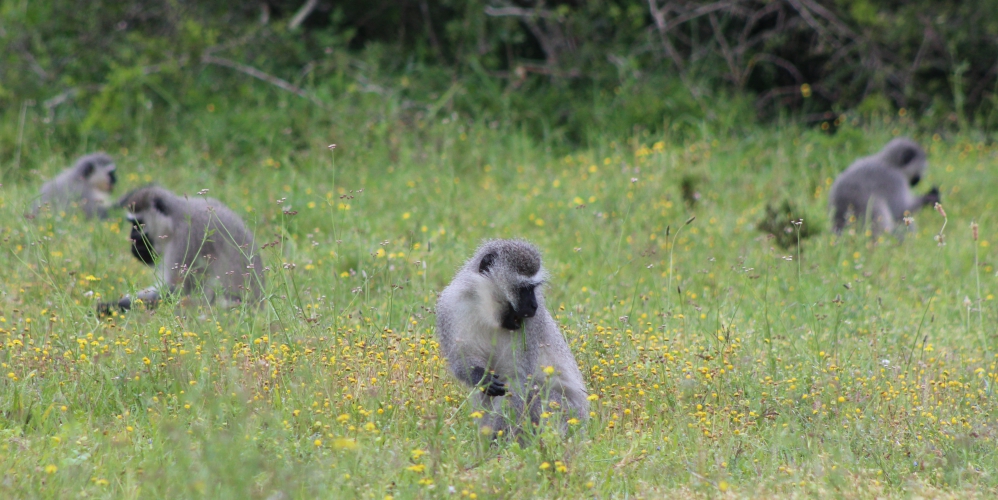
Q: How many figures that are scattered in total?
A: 4